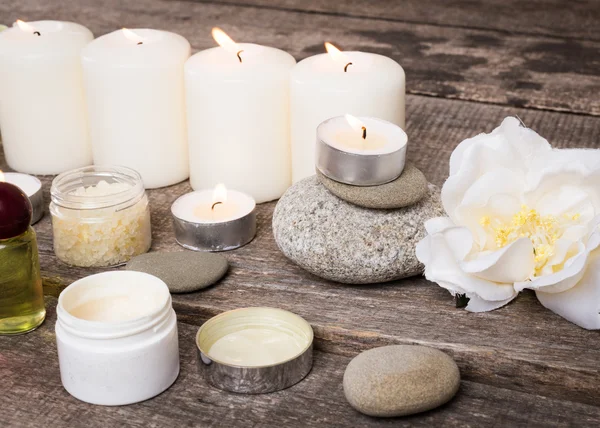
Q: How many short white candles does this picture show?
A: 3